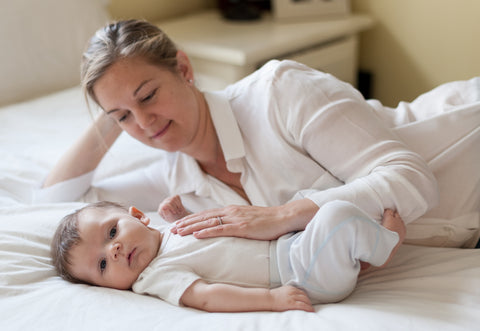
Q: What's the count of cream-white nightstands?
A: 1